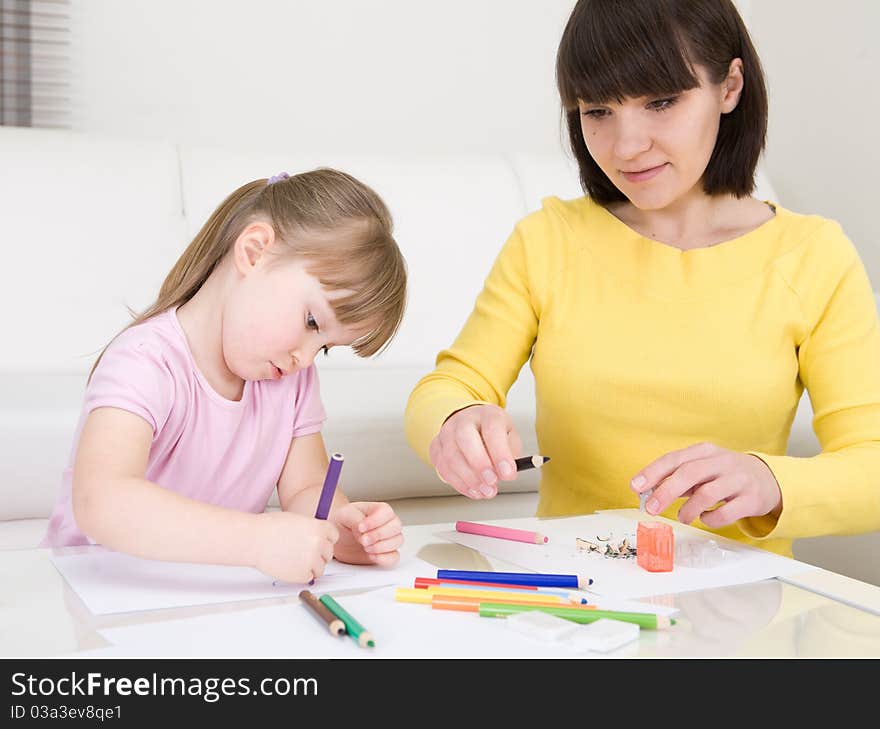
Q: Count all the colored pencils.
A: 11